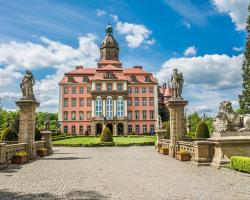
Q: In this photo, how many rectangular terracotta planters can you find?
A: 4